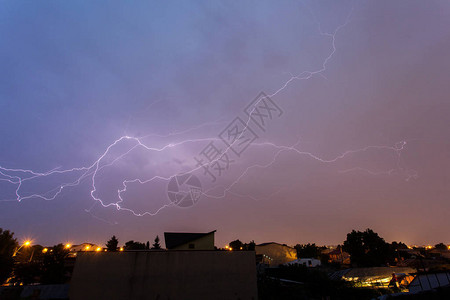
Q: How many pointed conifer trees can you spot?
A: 2